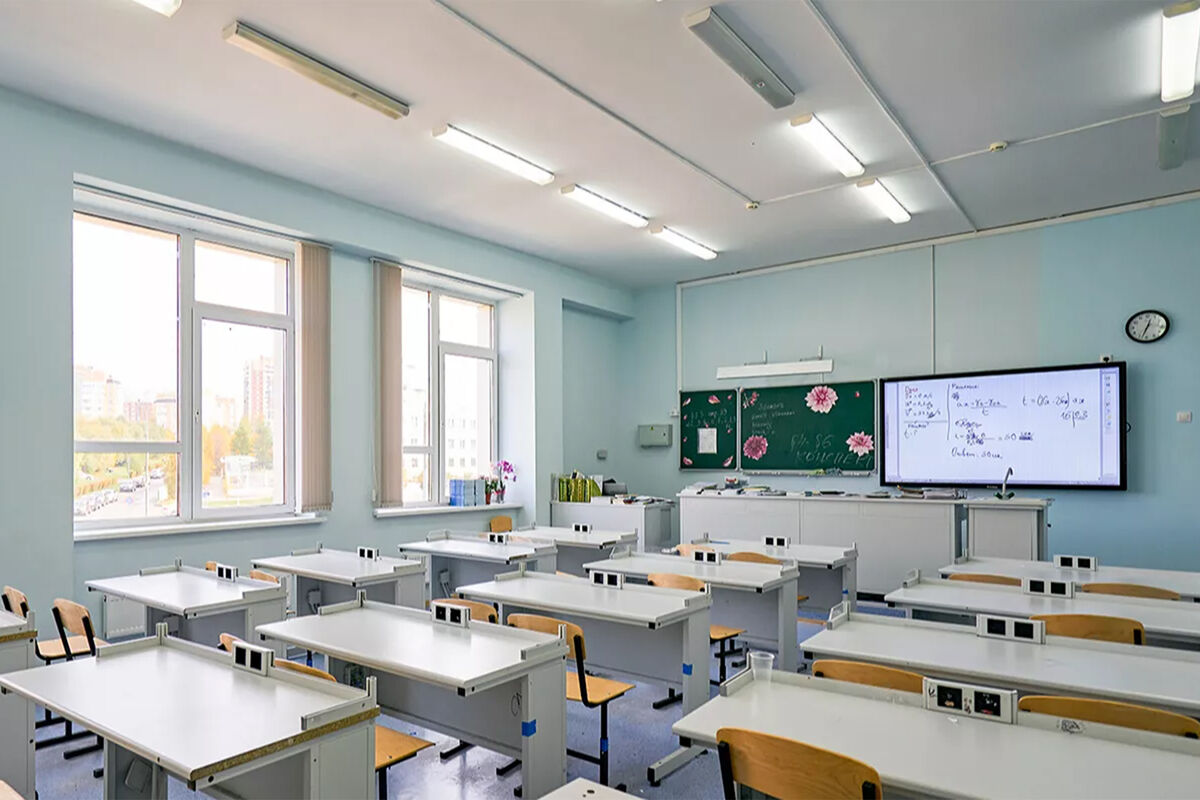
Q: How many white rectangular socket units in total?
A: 13